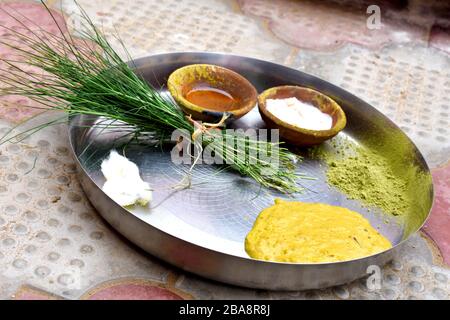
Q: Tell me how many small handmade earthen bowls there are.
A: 2